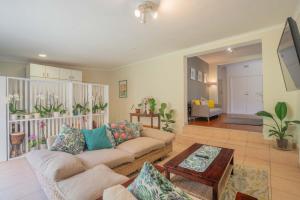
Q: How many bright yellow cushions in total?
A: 2